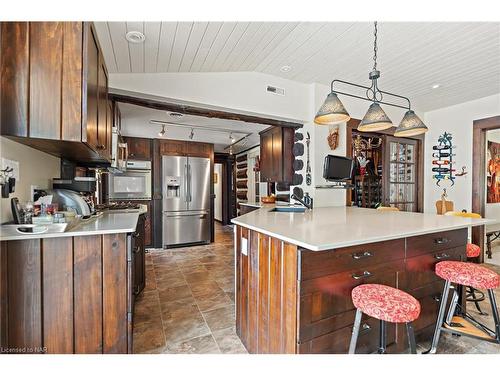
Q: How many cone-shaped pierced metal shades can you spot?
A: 3